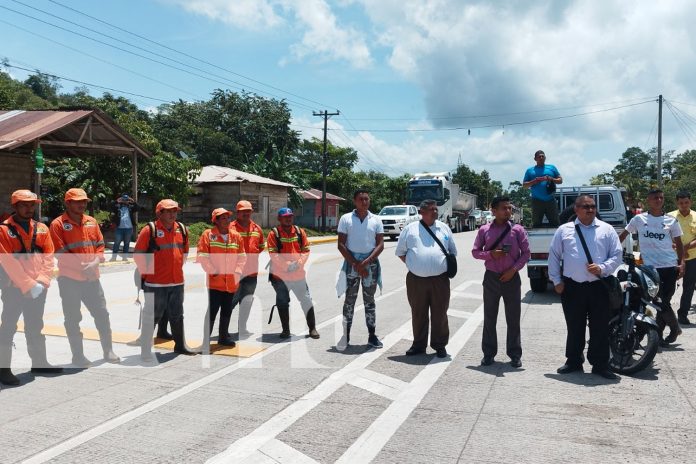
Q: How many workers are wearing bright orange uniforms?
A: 6